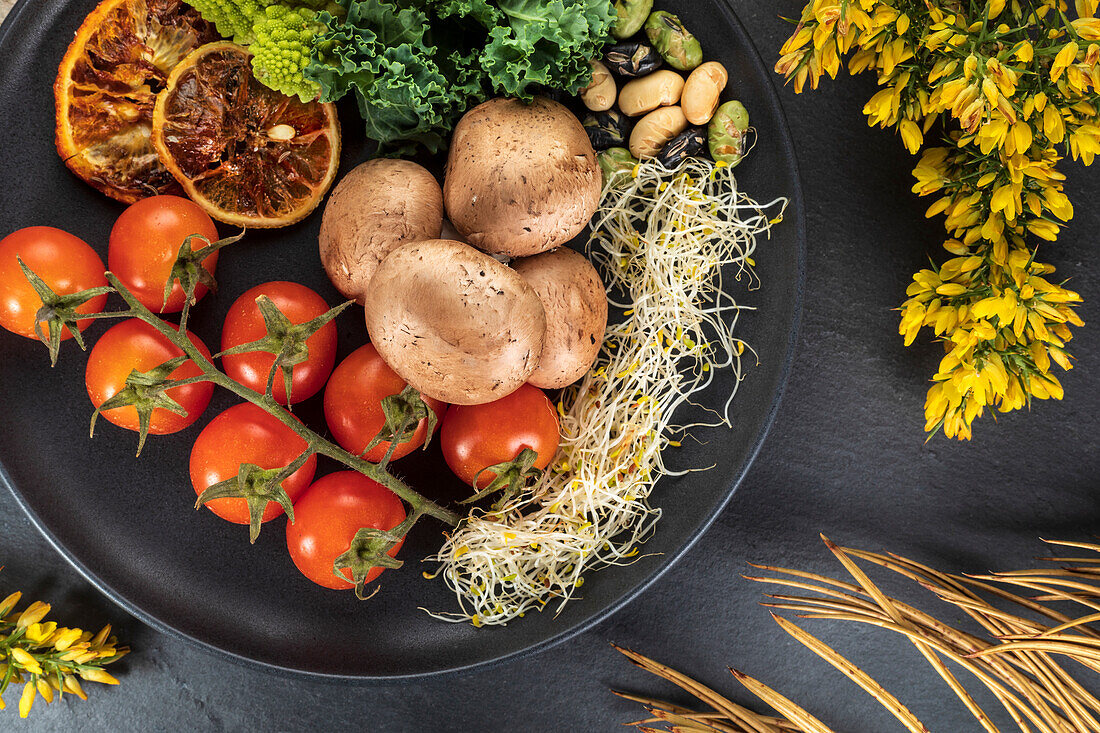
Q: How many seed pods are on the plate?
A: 11